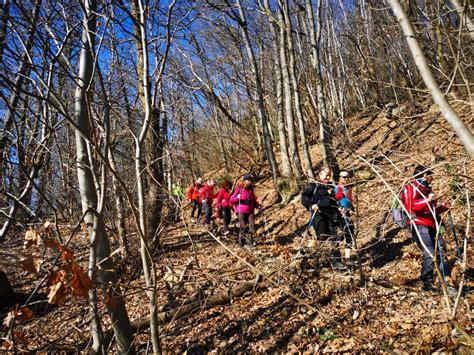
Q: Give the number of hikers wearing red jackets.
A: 5